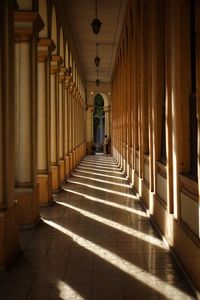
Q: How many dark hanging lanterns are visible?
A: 3